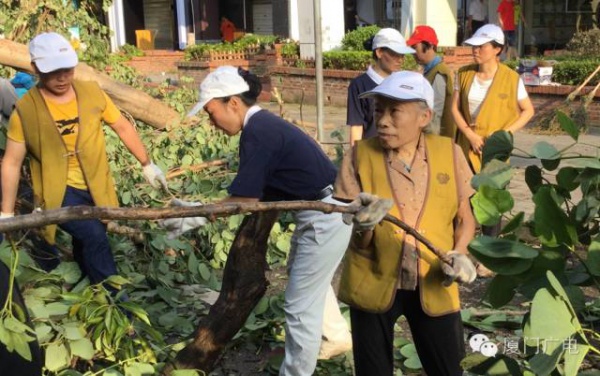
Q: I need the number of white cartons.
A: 1